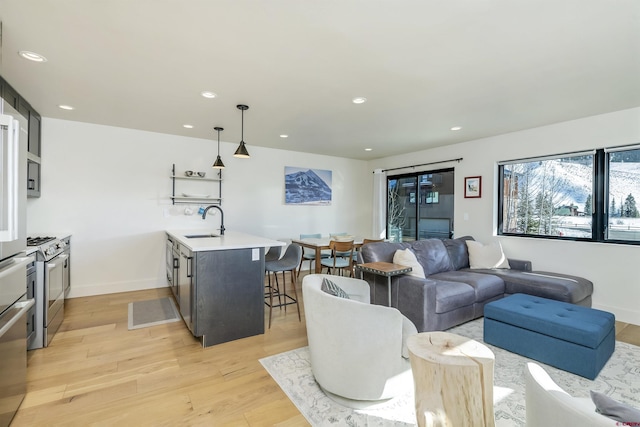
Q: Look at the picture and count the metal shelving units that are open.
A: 1